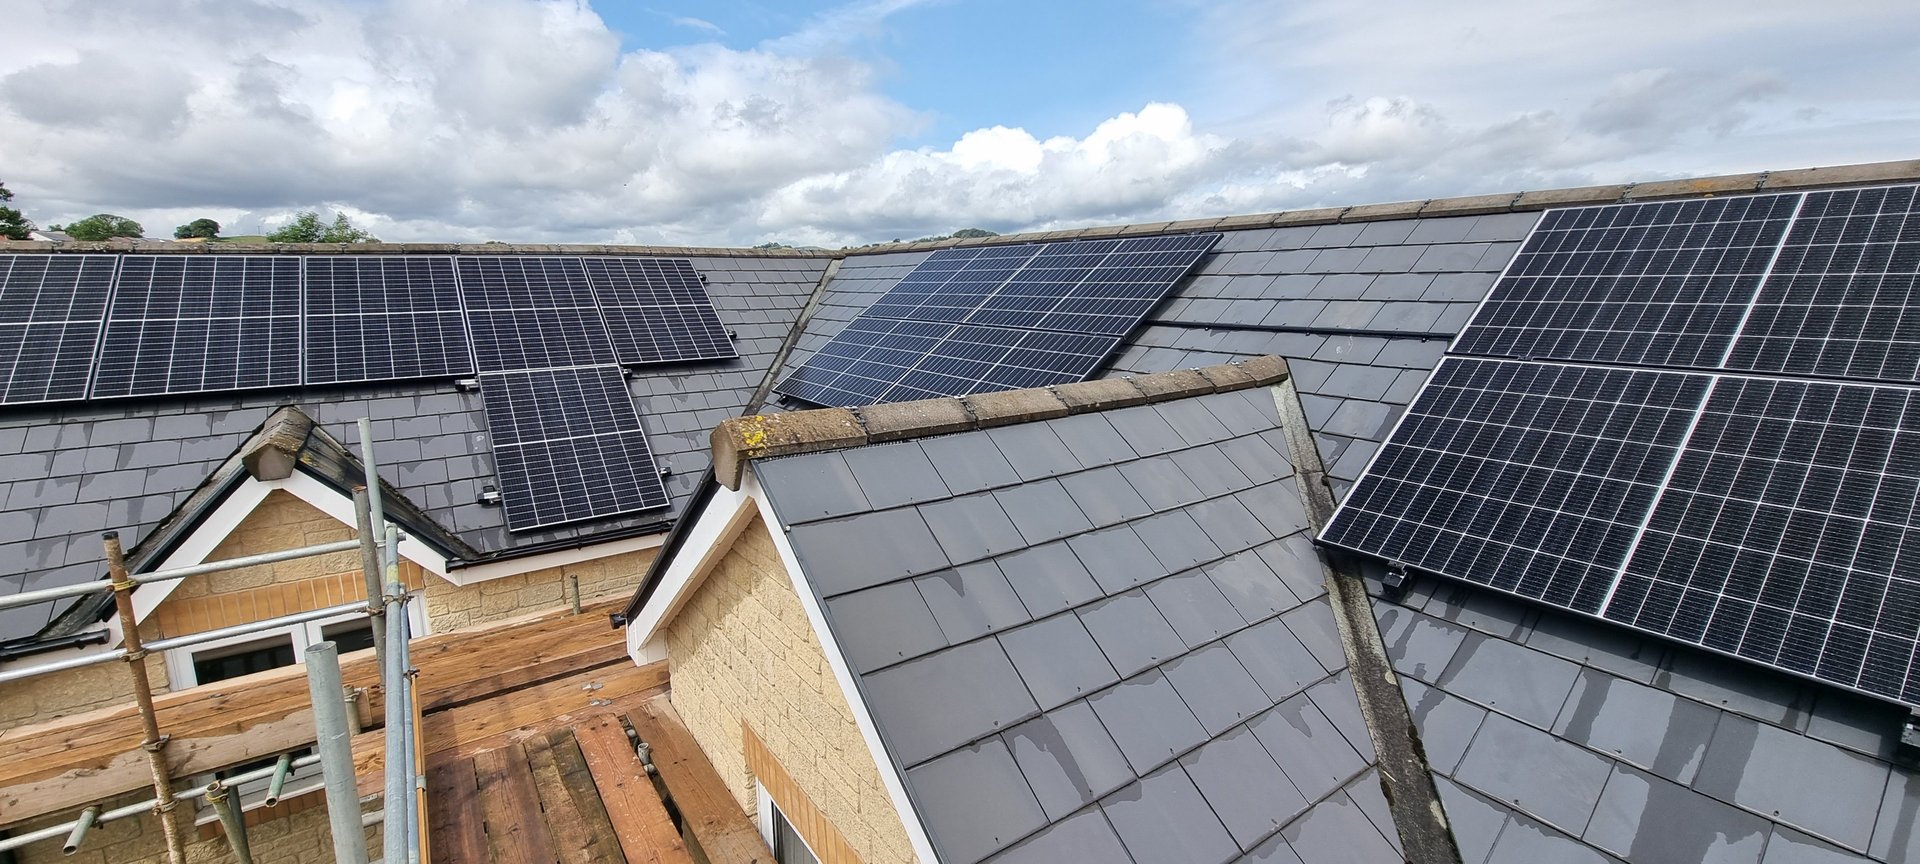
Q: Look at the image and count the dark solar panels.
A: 14